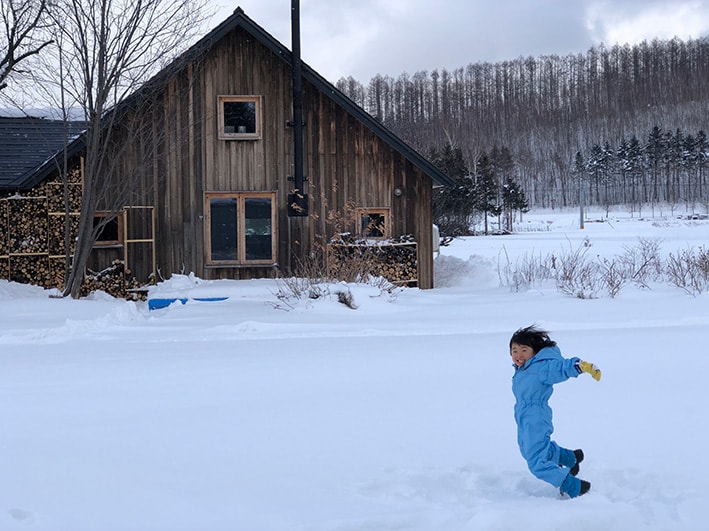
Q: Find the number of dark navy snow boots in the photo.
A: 2